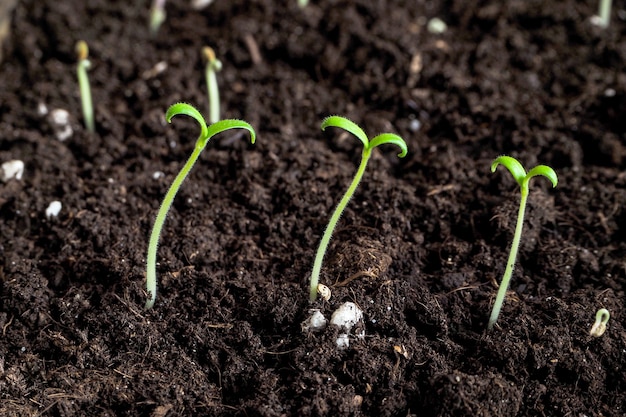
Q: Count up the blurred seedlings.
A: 5